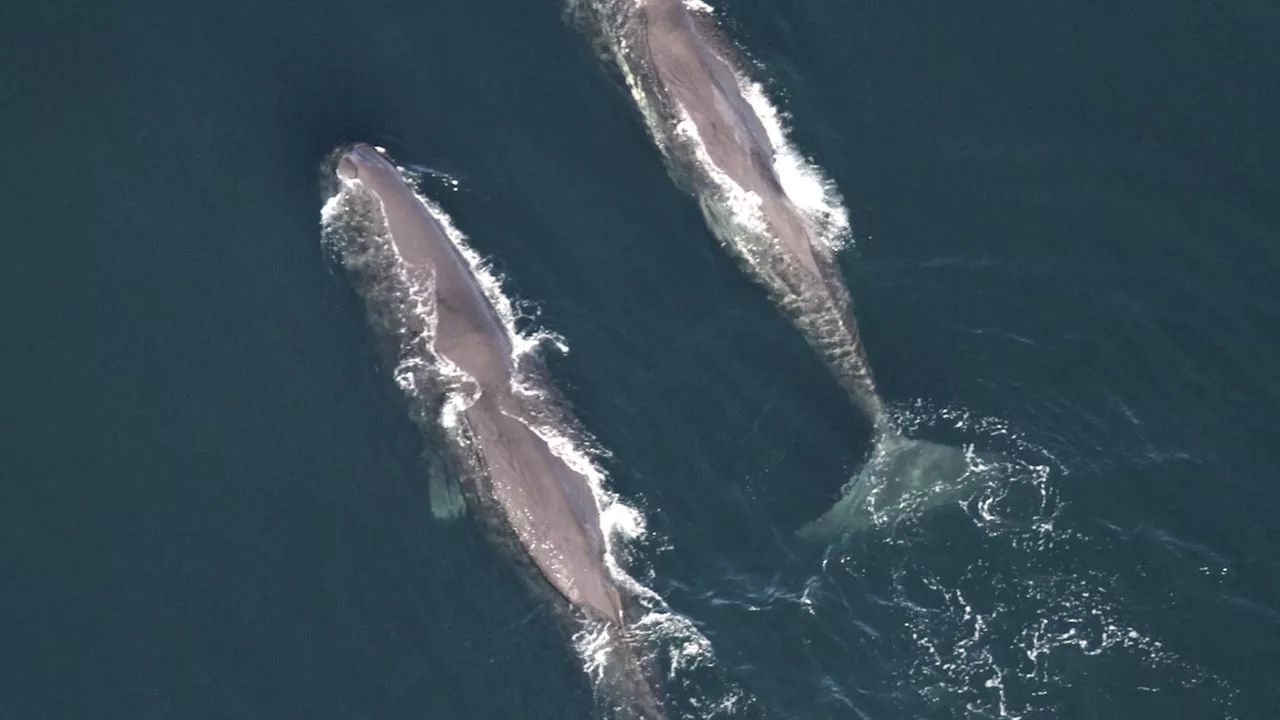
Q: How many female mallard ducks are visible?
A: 0